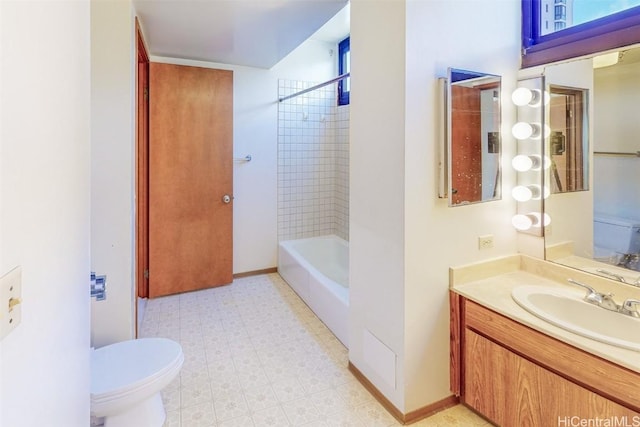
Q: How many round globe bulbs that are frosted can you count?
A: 5